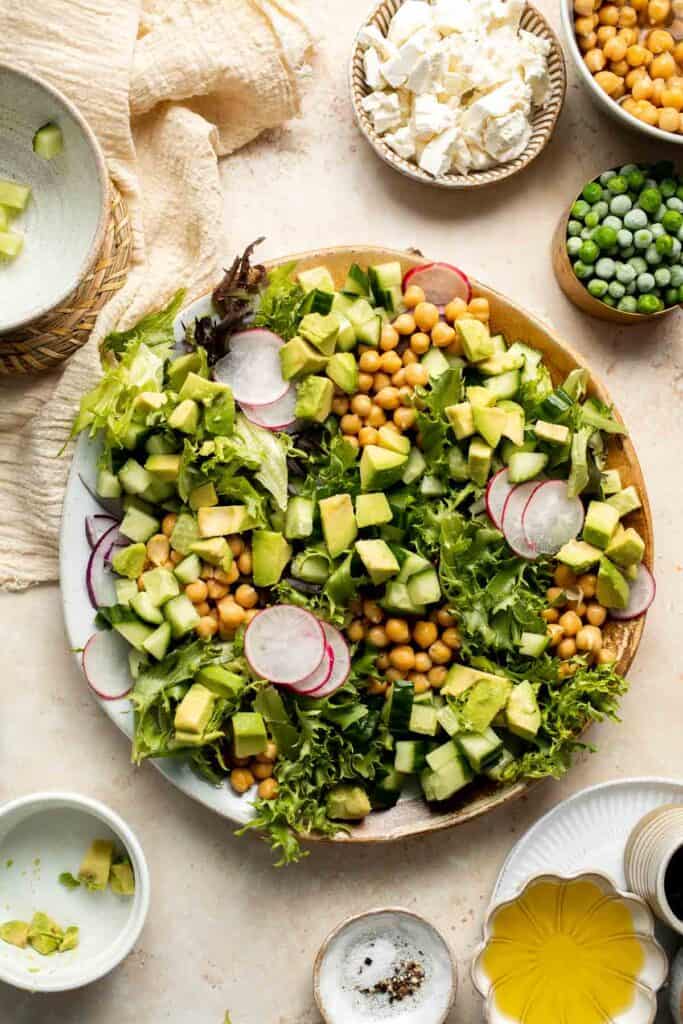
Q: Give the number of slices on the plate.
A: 12